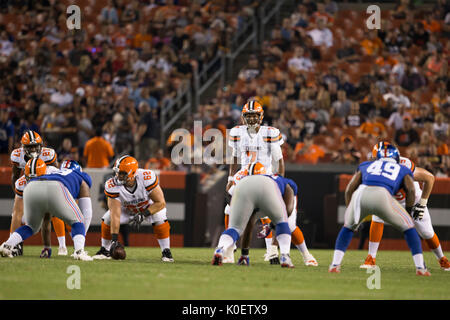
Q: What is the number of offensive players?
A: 6